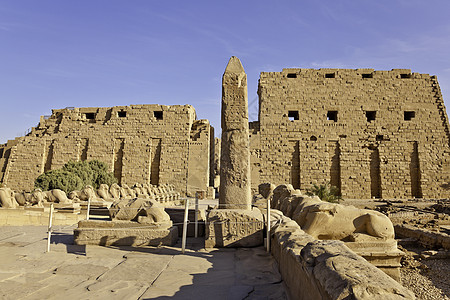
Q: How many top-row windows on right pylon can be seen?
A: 4